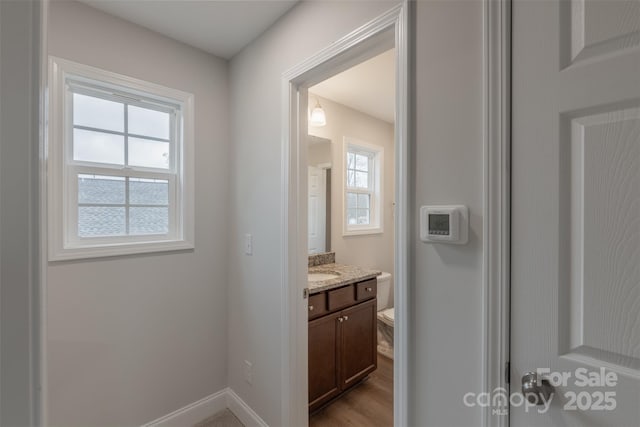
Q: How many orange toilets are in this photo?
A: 0